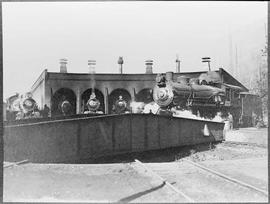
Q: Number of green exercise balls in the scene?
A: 0